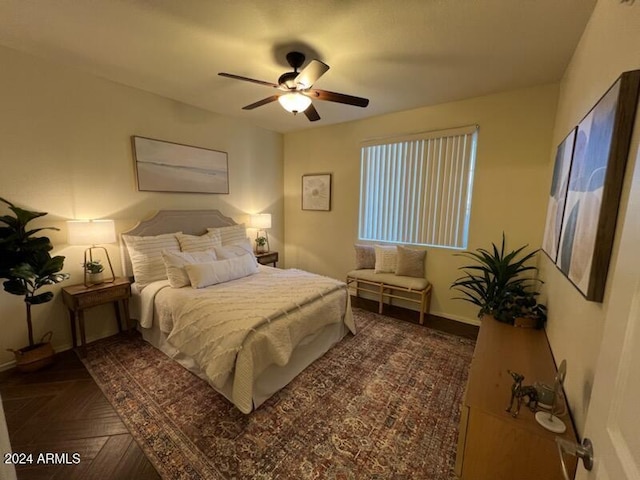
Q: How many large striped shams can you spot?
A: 3